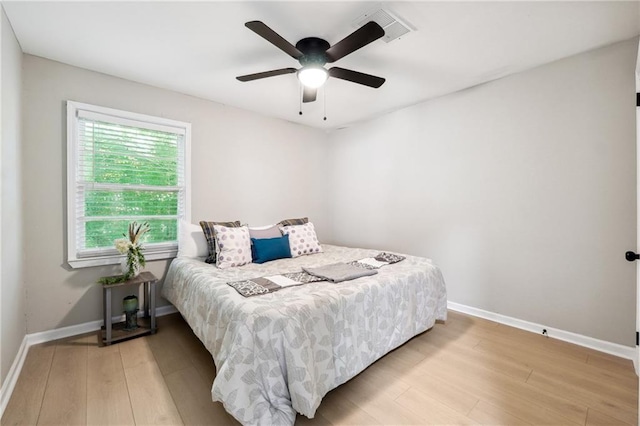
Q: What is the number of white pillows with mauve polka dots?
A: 2